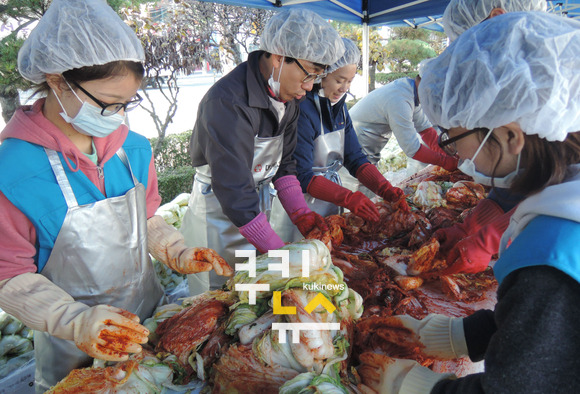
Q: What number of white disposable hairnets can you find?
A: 5